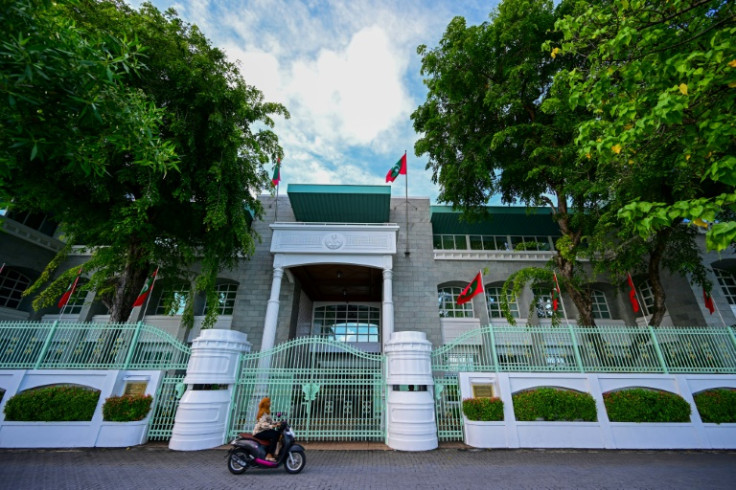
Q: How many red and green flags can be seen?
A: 8